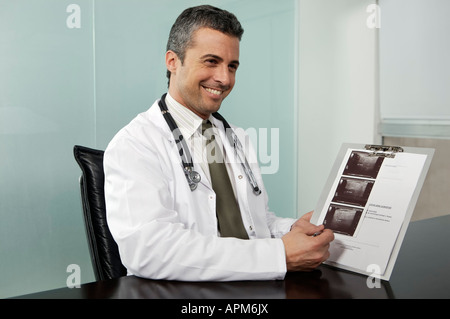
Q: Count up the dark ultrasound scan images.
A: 3